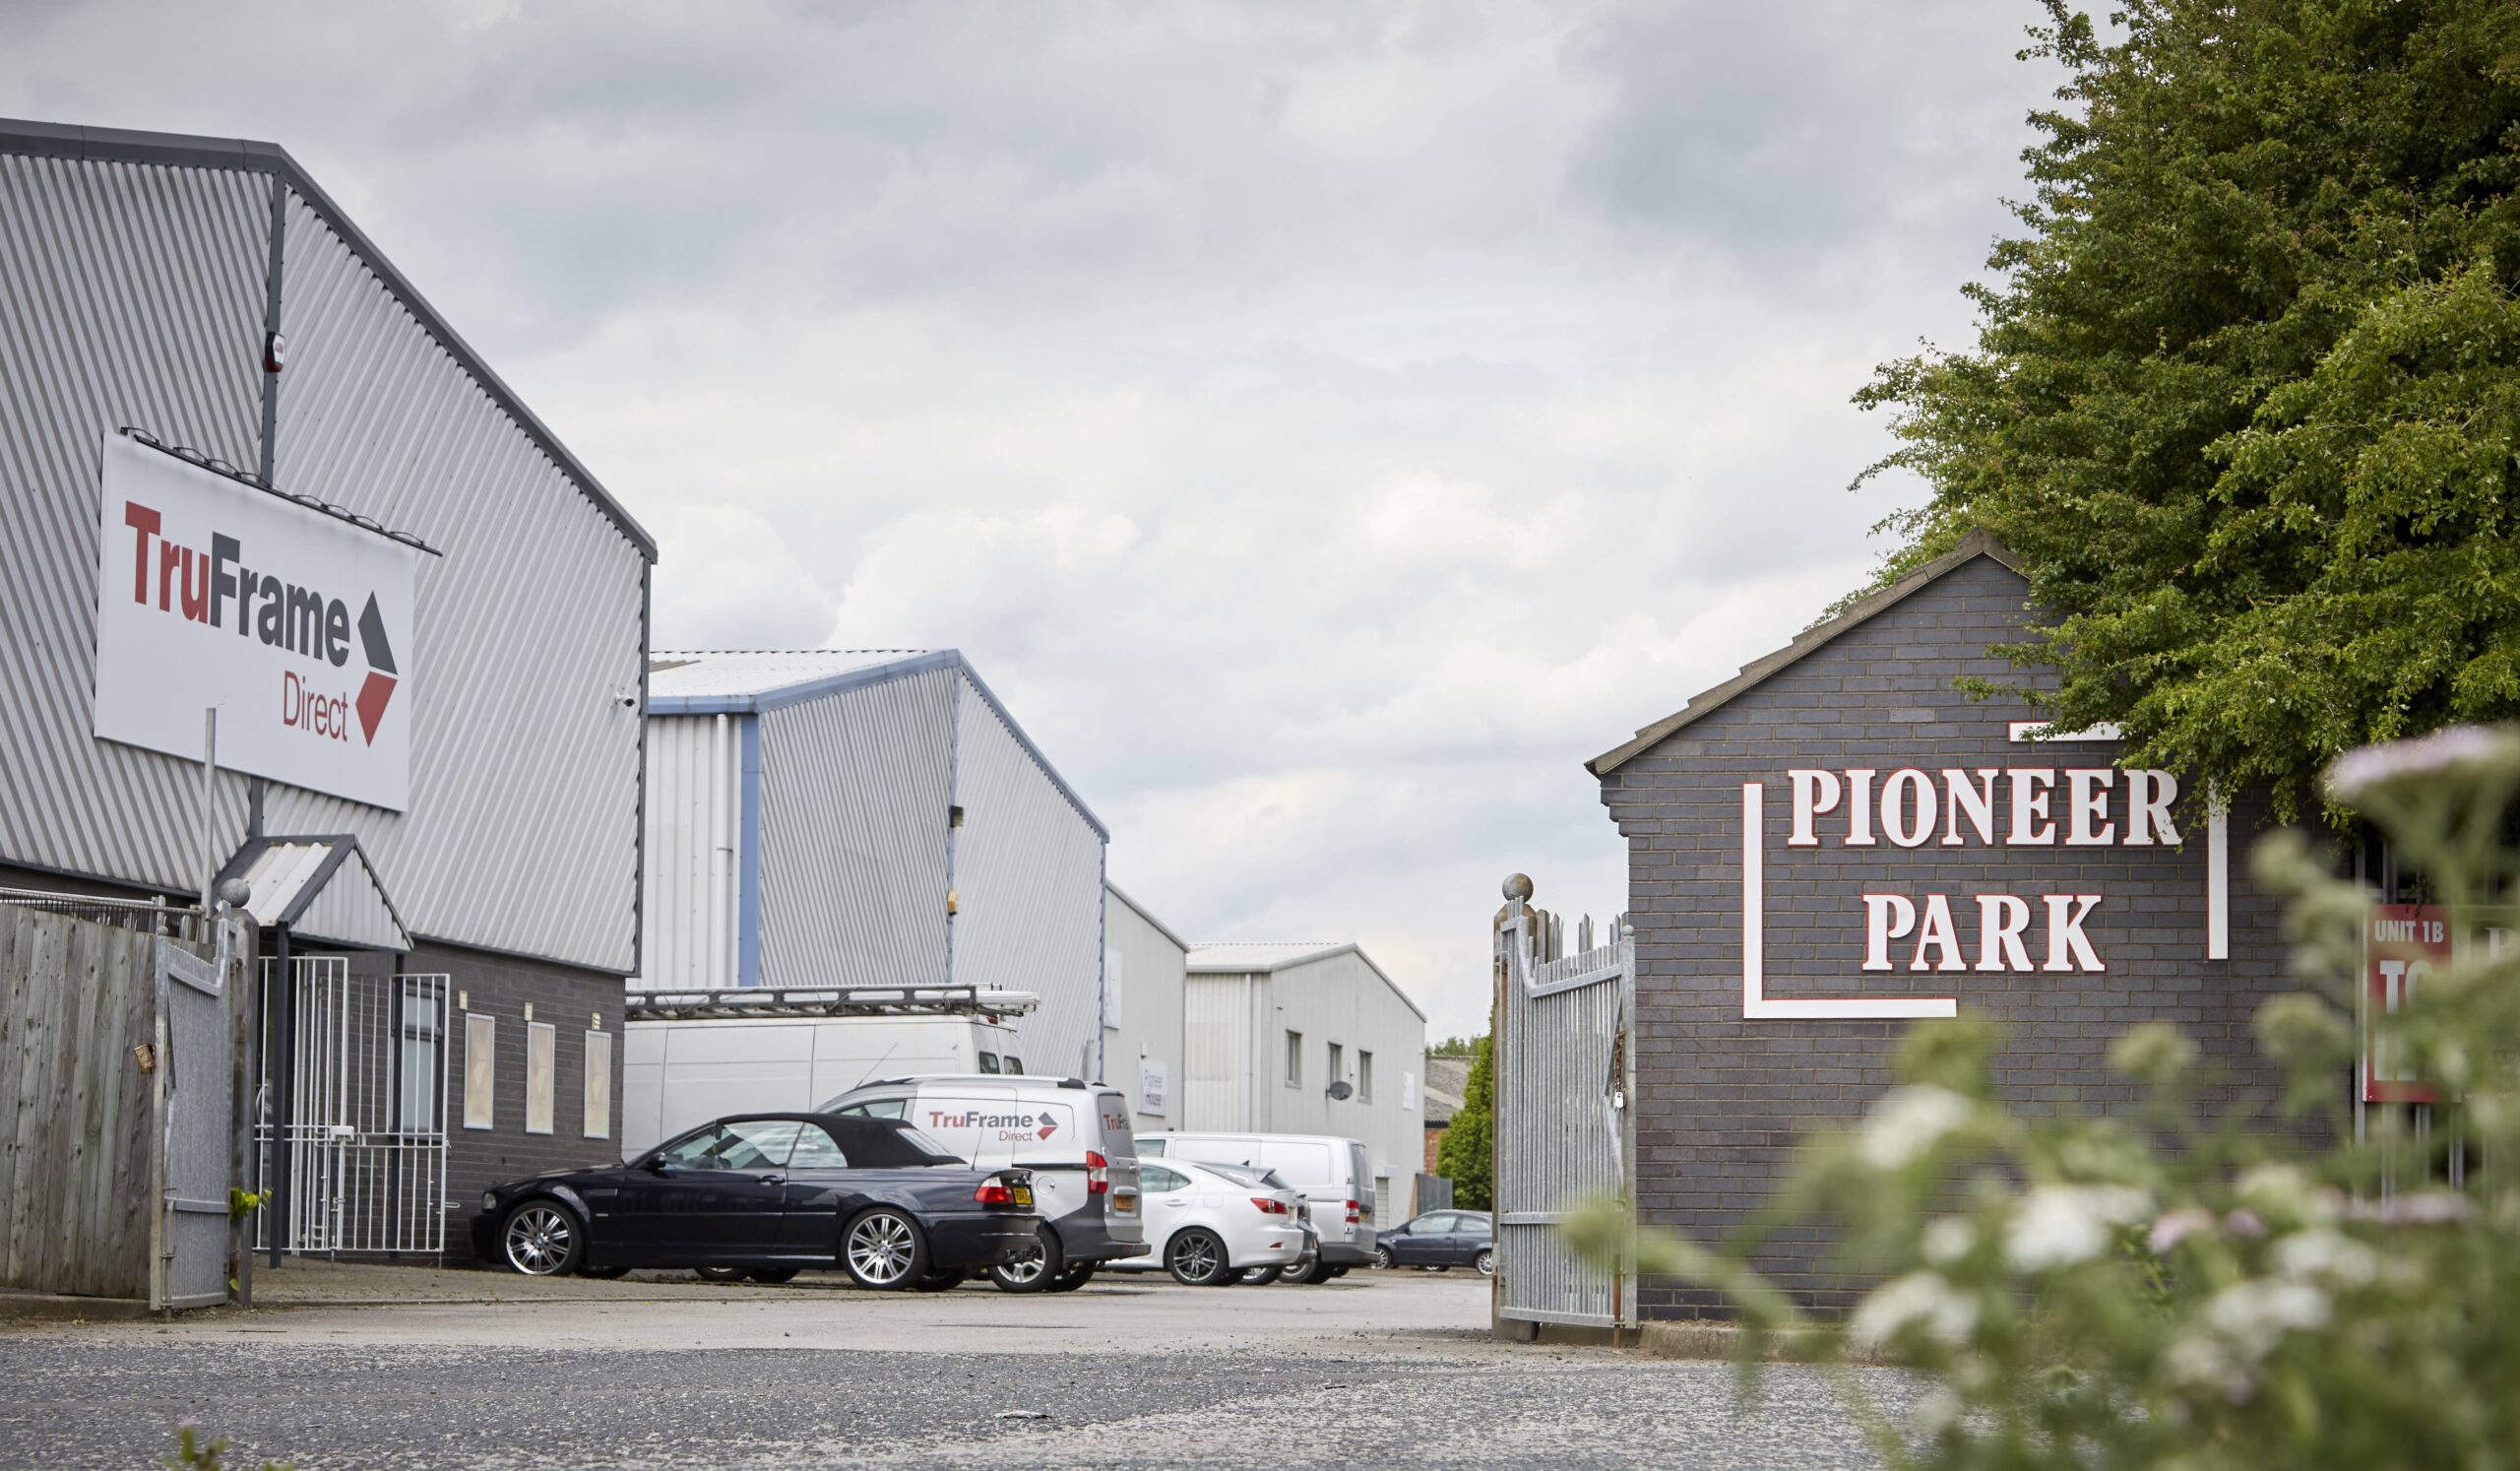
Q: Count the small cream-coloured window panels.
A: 3